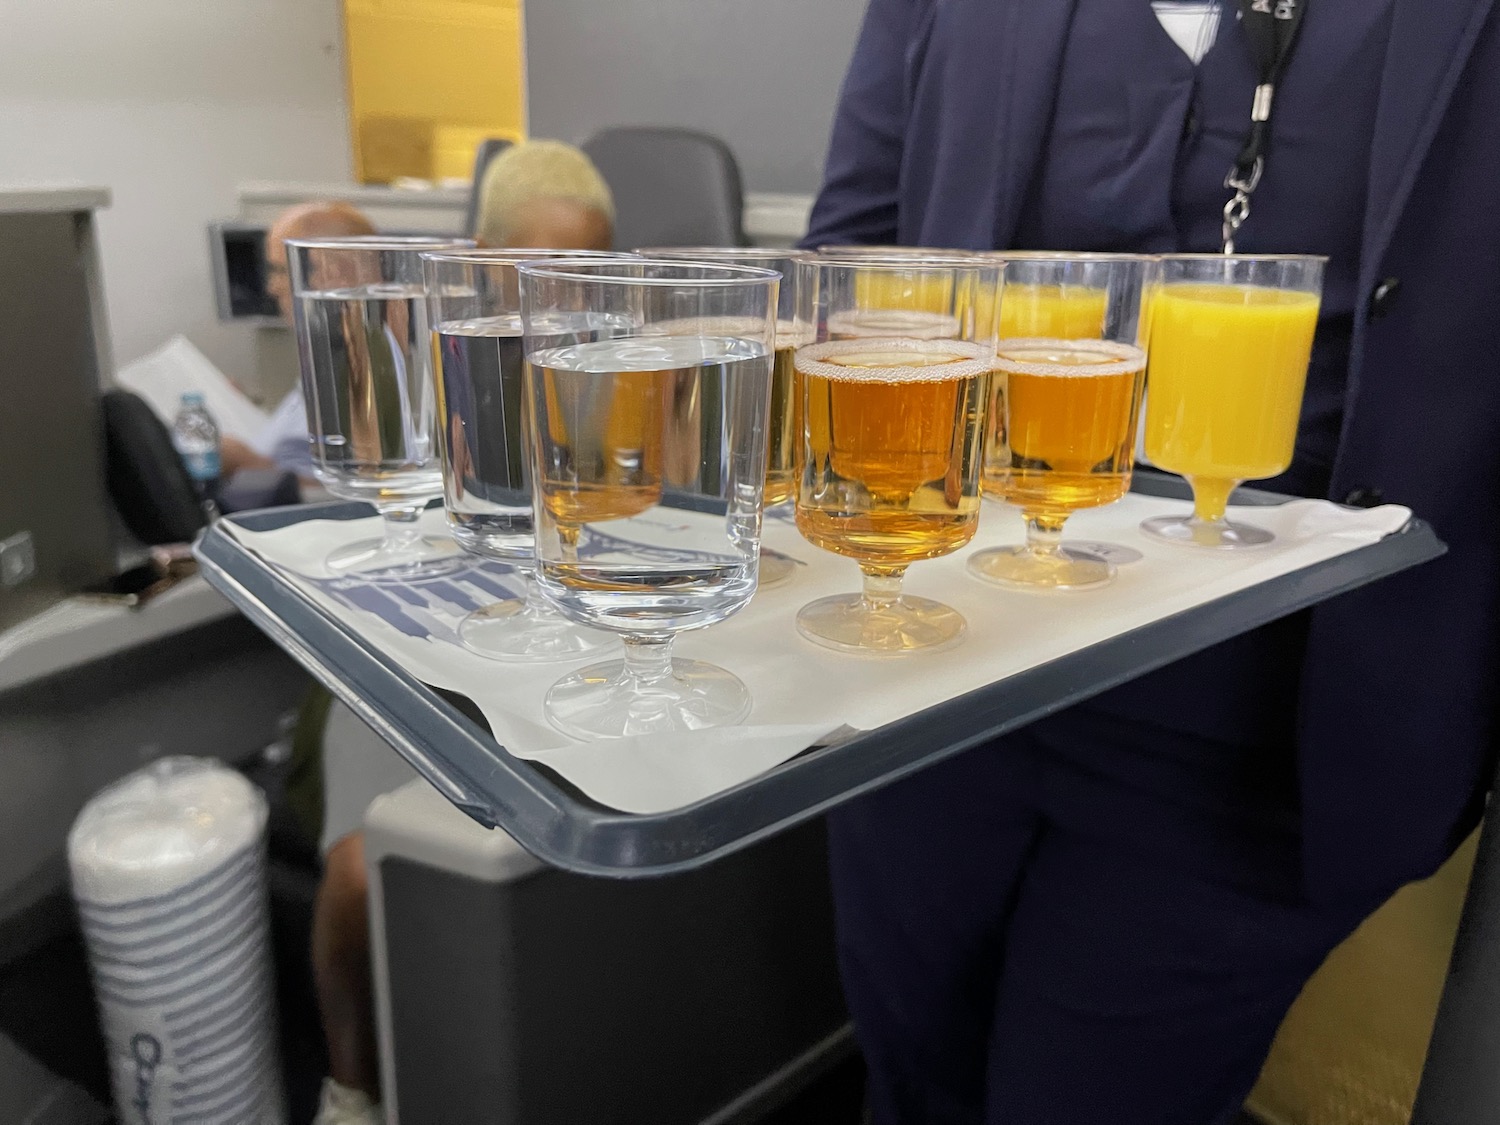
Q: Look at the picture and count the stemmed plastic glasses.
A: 10